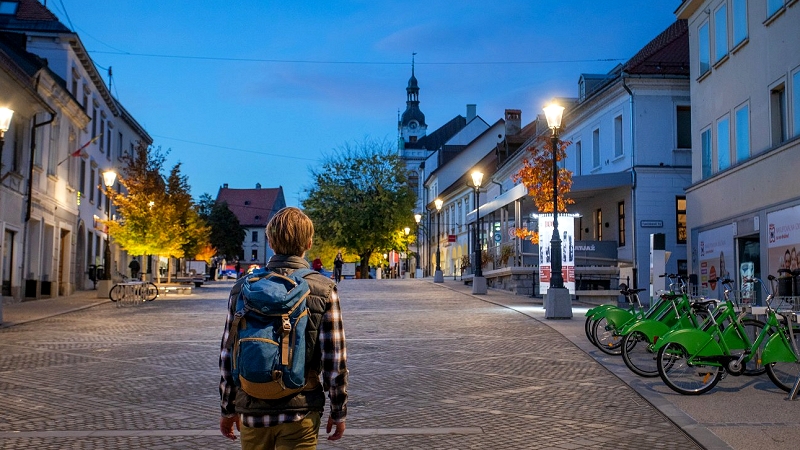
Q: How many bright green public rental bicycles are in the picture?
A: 4